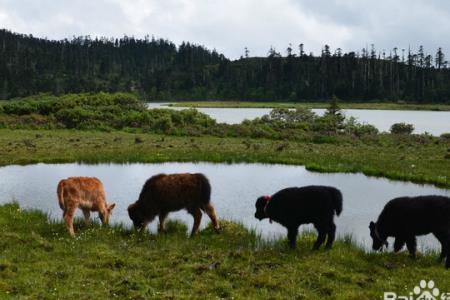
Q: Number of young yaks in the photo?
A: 4